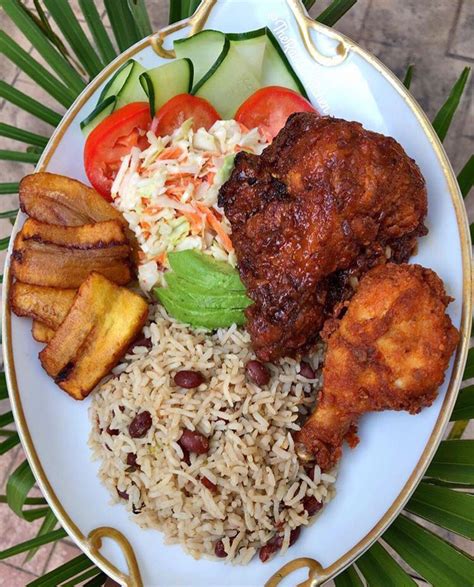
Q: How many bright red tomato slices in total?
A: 3